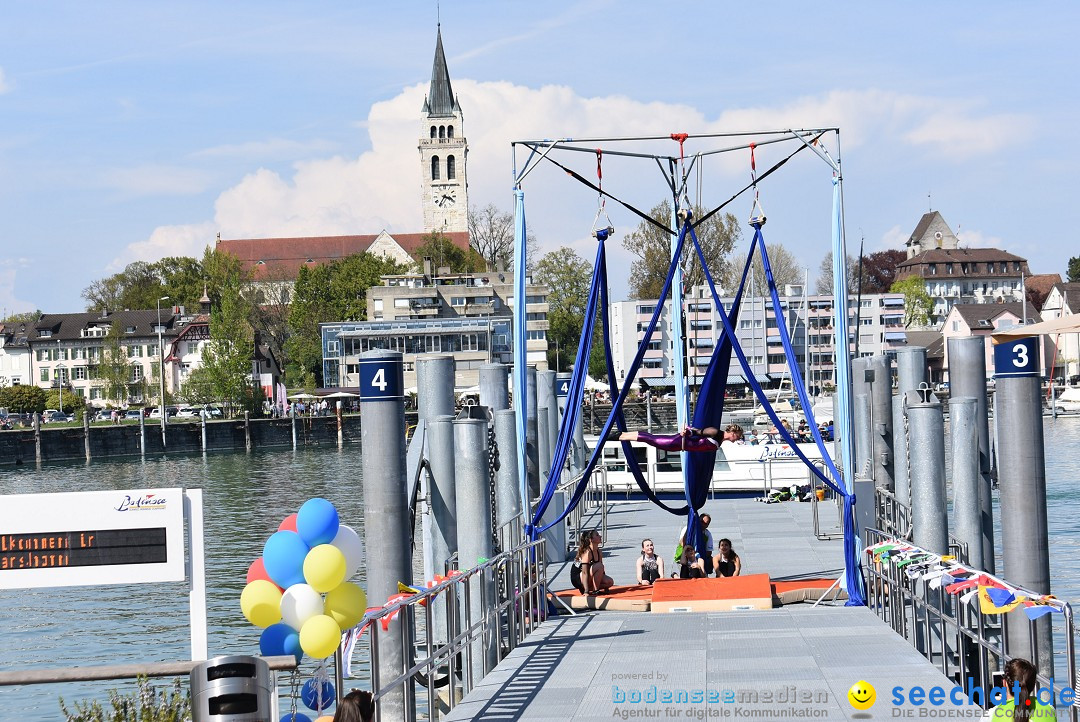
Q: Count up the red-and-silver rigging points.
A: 3